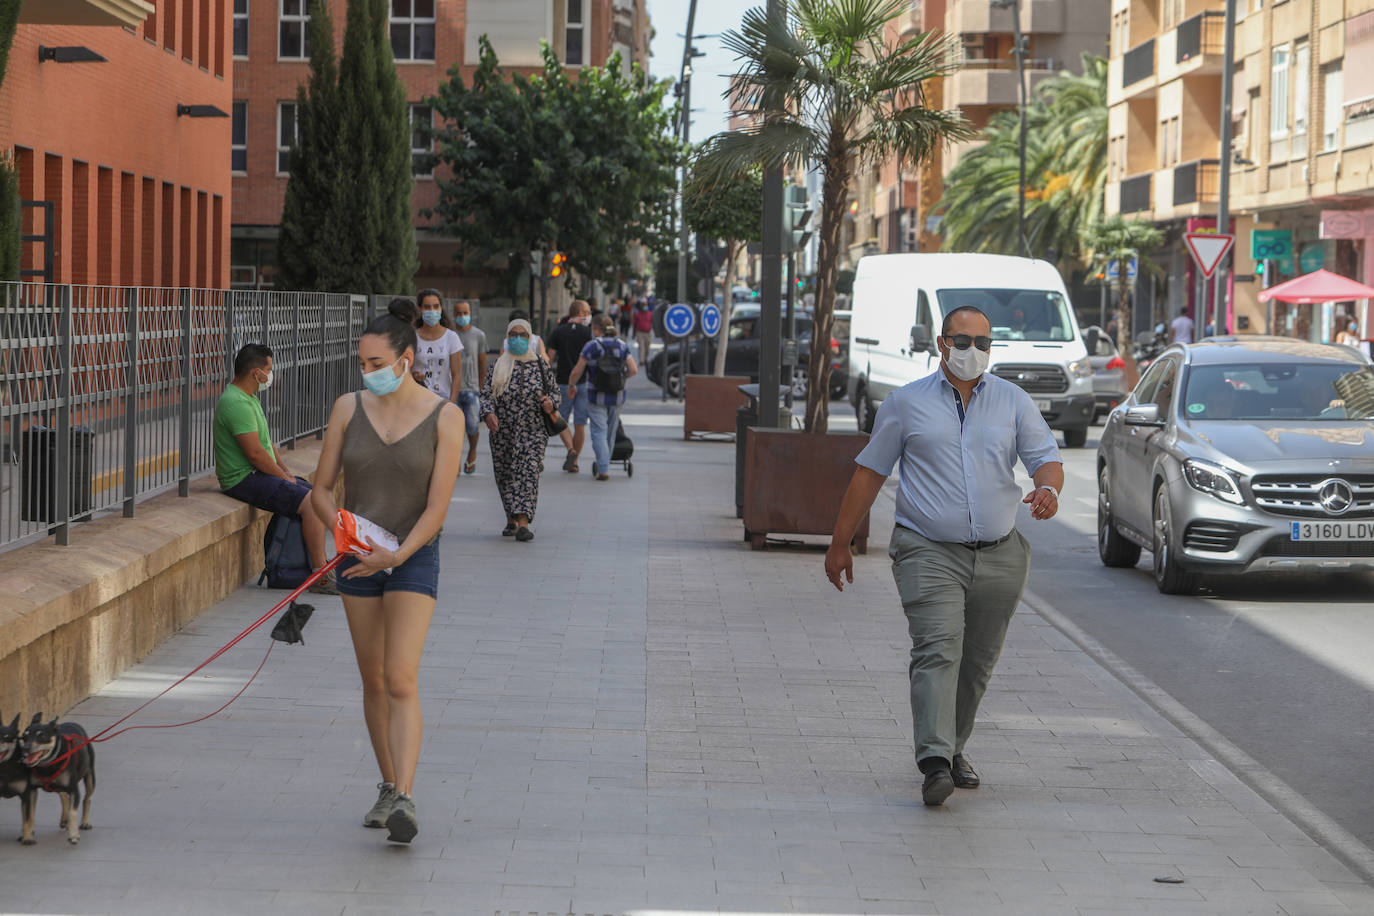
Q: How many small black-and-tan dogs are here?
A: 2